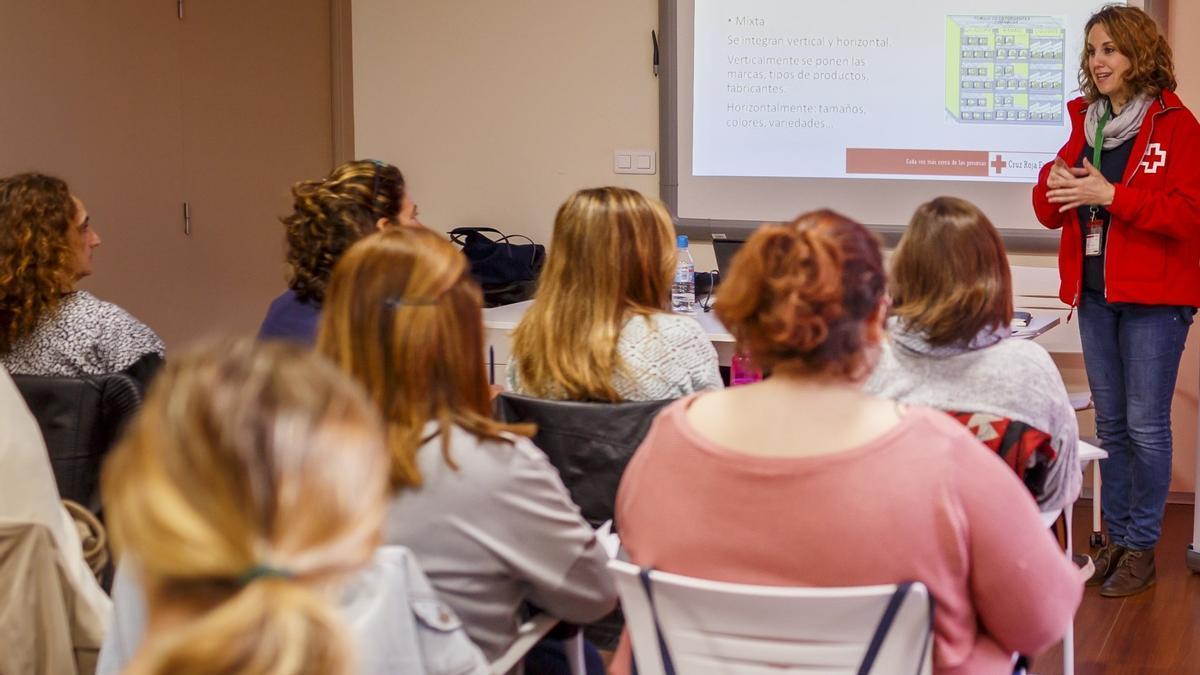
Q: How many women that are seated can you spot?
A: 7